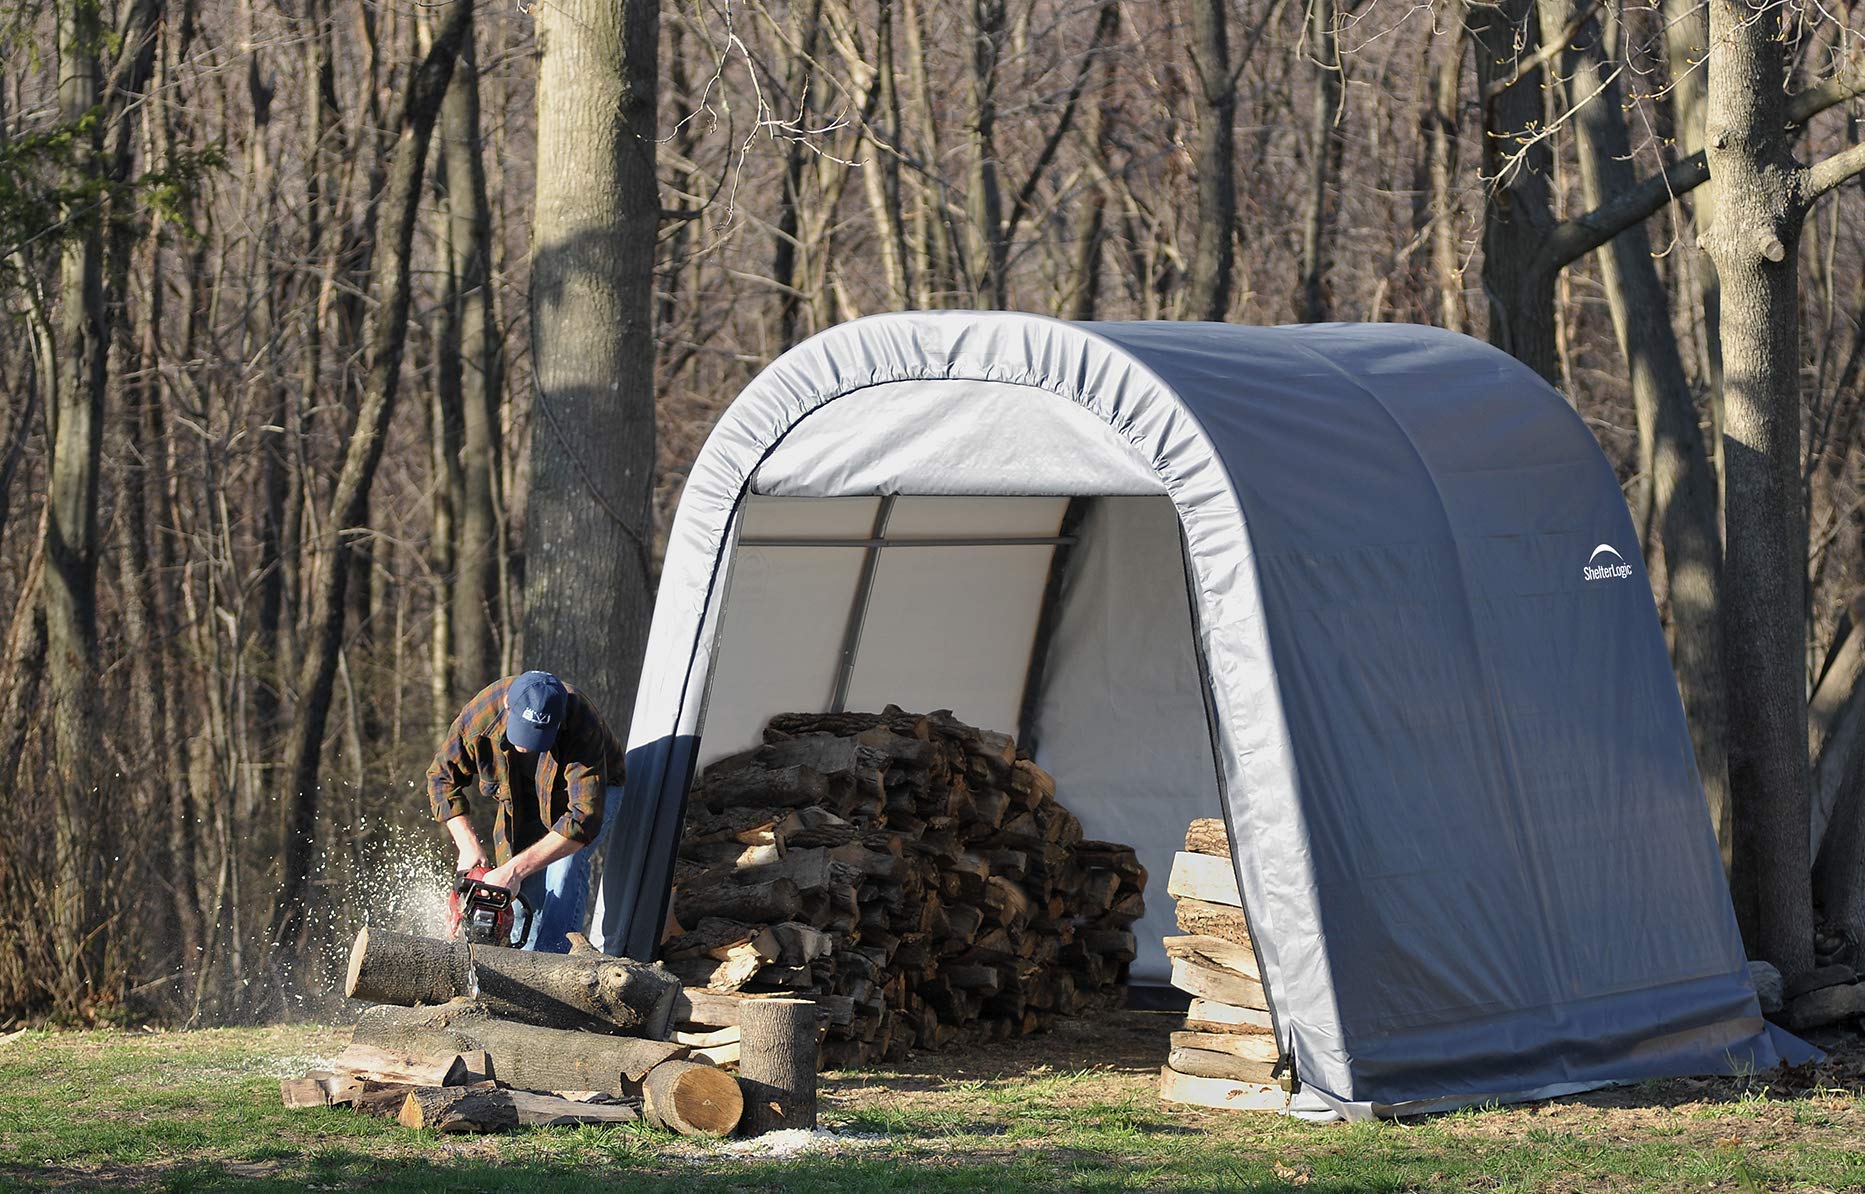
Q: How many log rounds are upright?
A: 1